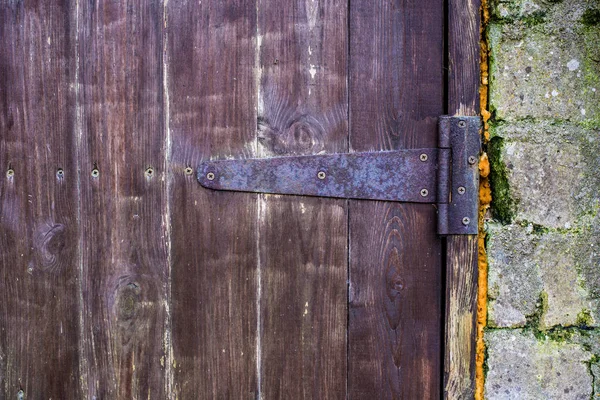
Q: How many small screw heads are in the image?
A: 13